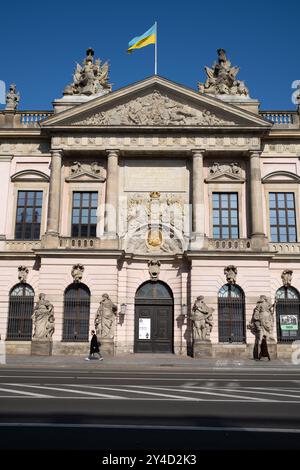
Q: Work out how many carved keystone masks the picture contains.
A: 5